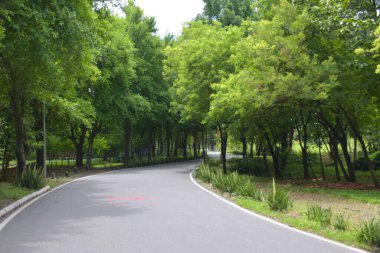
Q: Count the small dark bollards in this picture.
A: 3